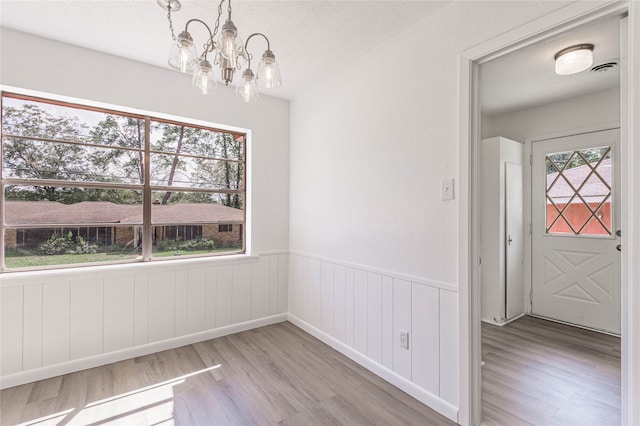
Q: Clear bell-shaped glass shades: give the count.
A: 5